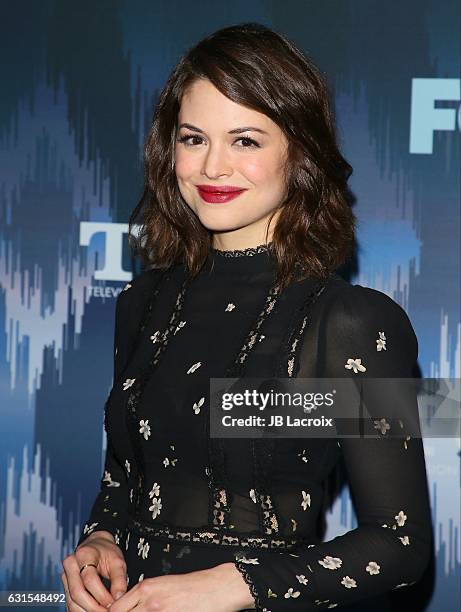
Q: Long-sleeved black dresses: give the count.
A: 1